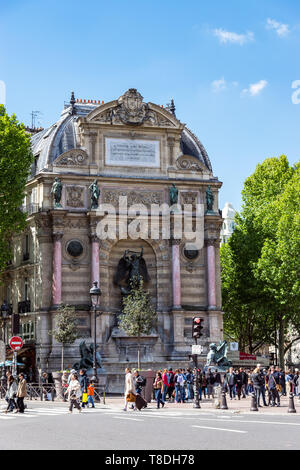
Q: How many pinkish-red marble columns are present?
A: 4